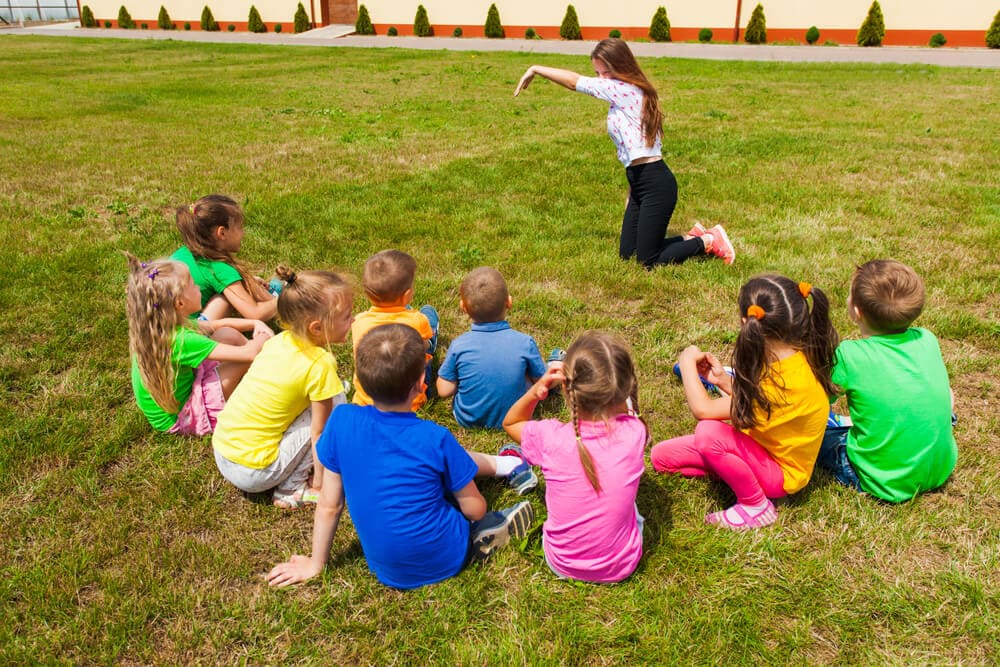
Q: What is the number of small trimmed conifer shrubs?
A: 14